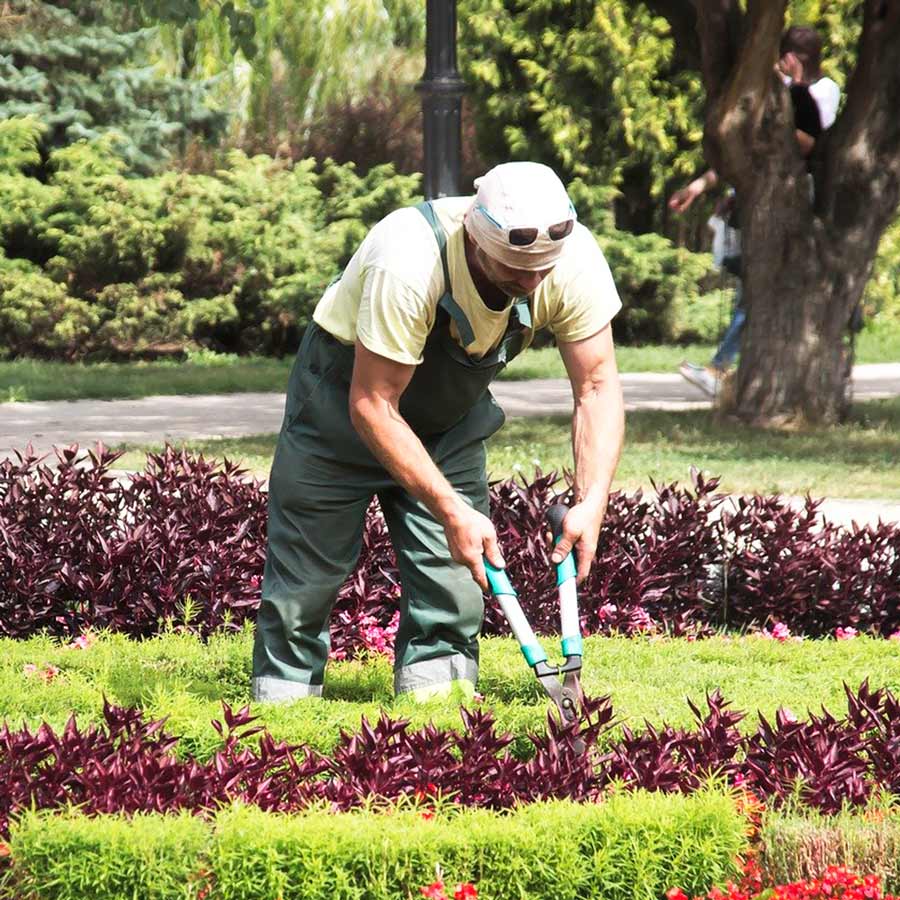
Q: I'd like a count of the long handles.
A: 2